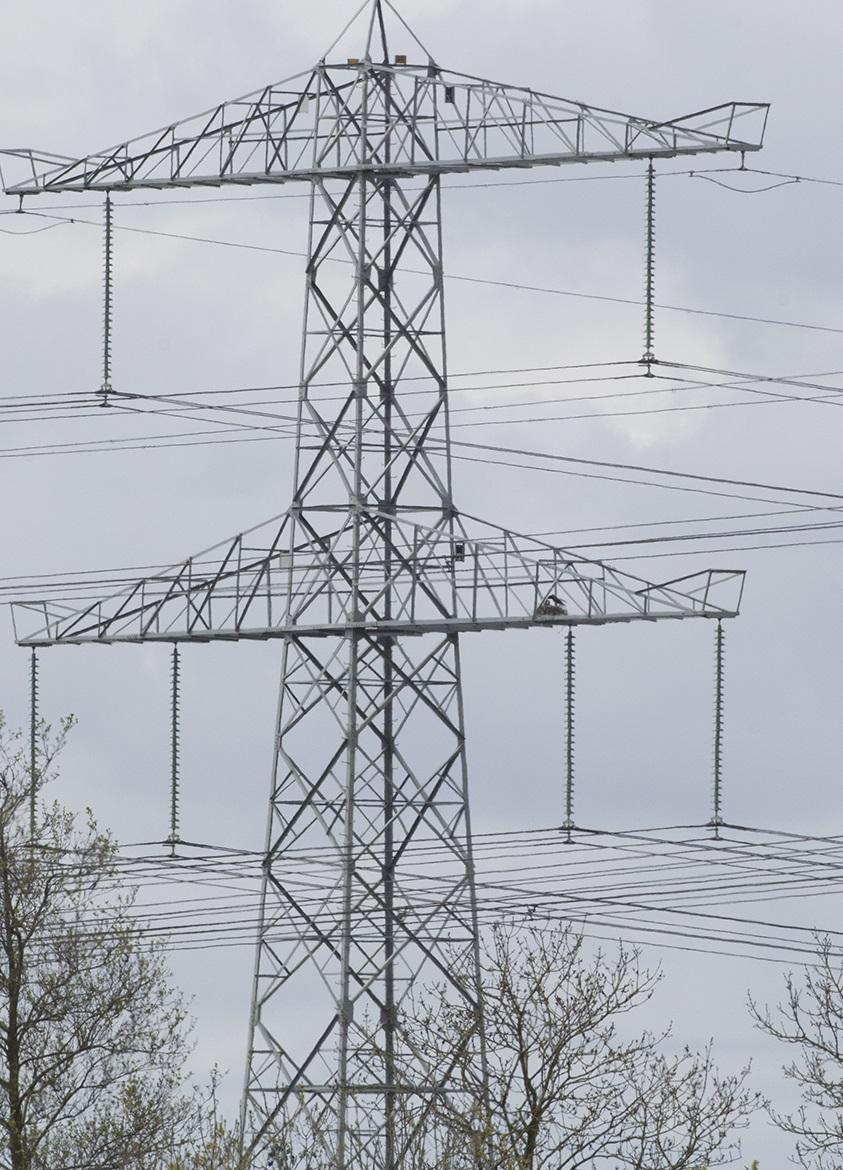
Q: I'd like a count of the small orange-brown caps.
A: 2